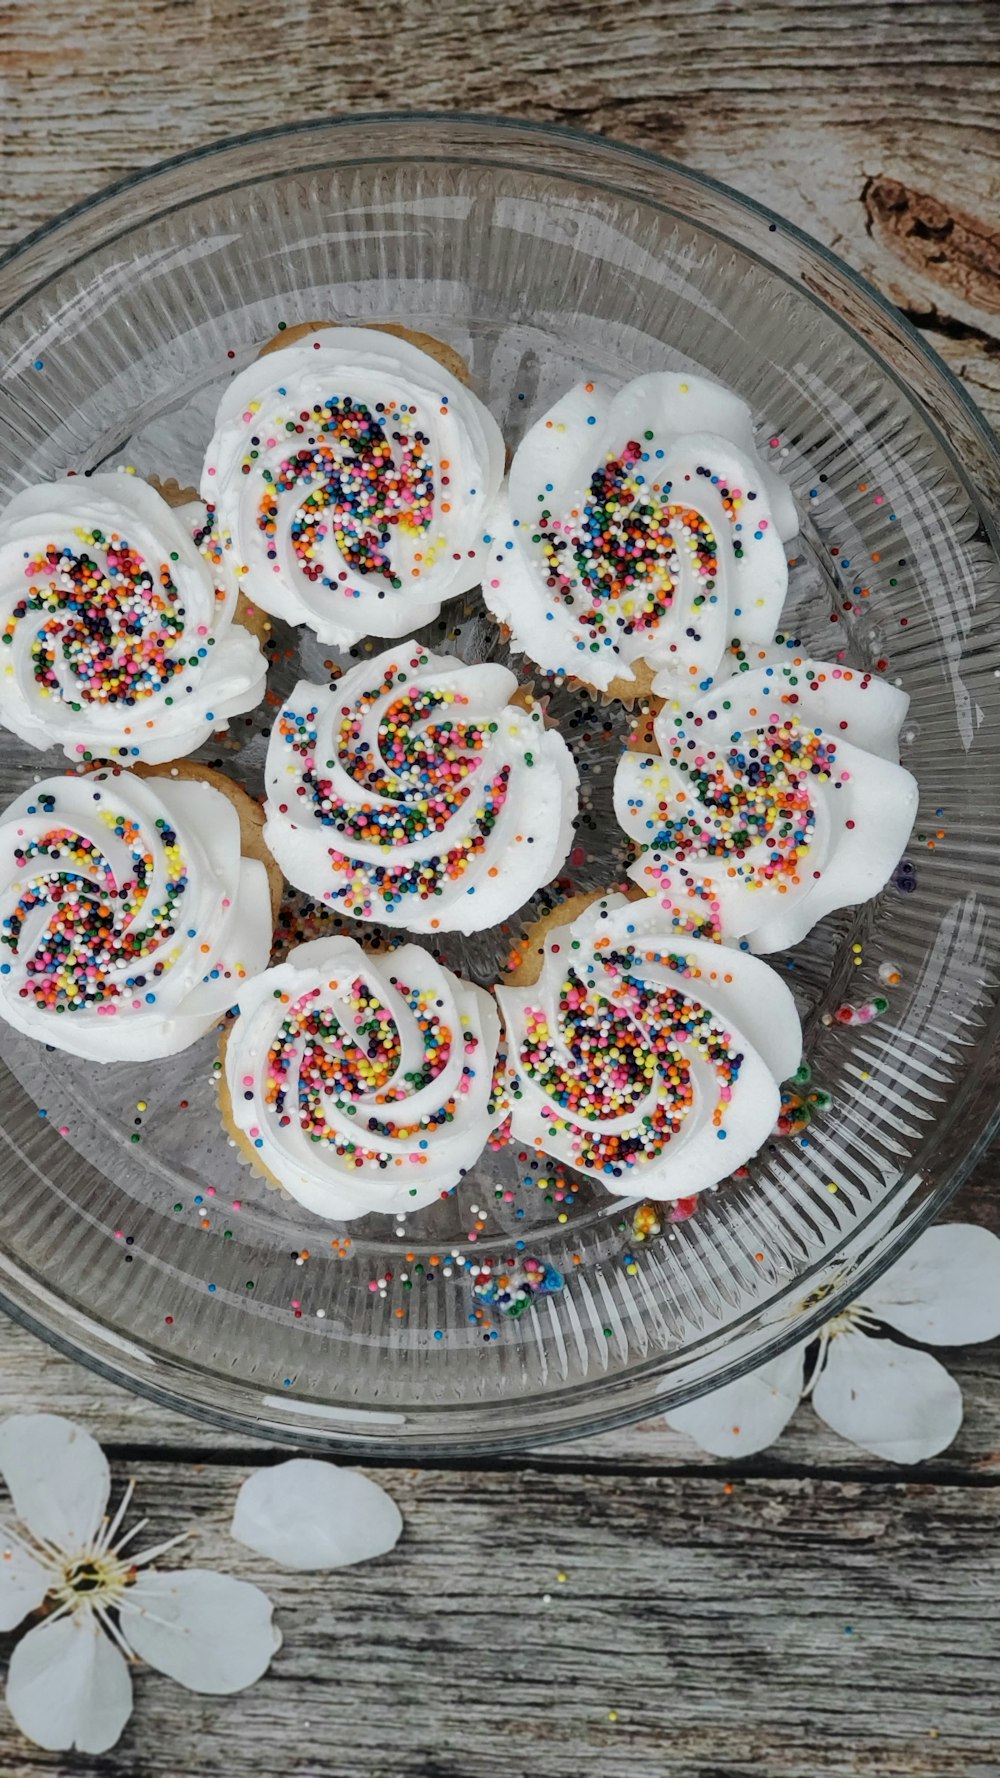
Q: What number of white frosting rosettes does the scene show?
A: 8